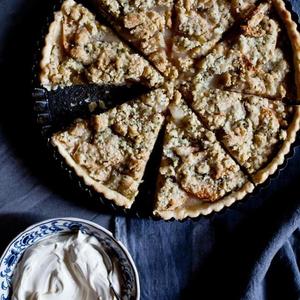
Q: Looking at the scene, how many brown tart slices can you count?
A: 7